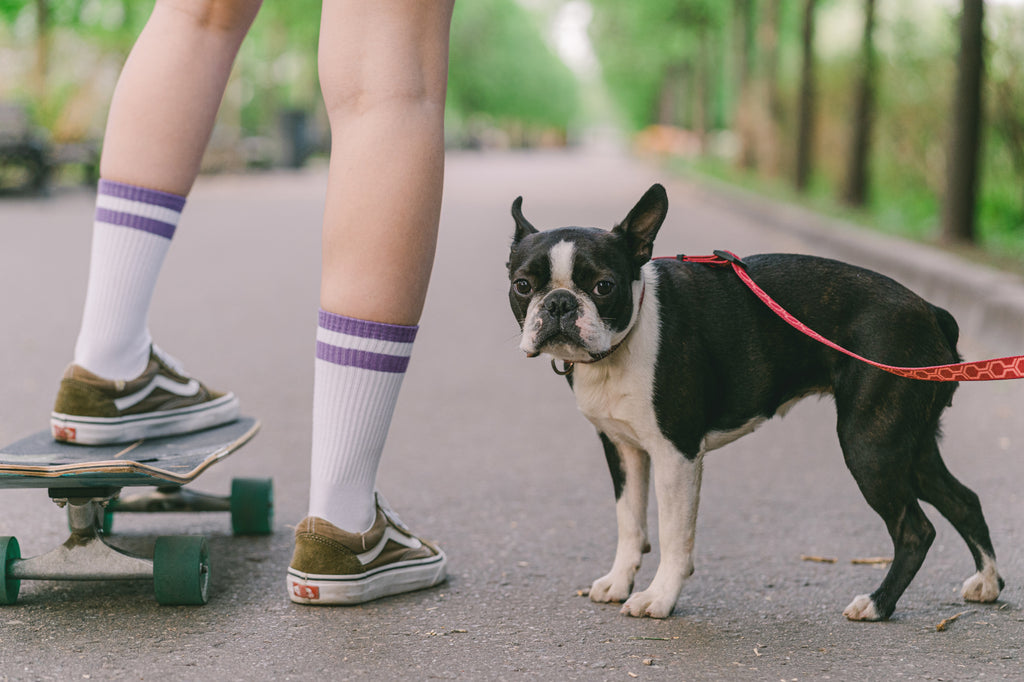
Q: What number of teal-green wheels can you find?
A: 4